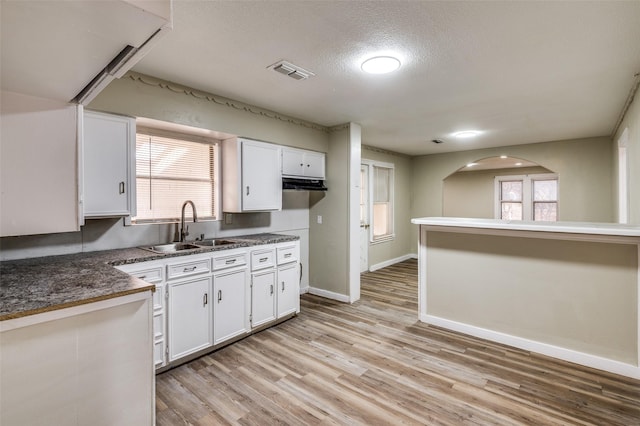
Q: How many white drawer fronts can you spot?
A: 8